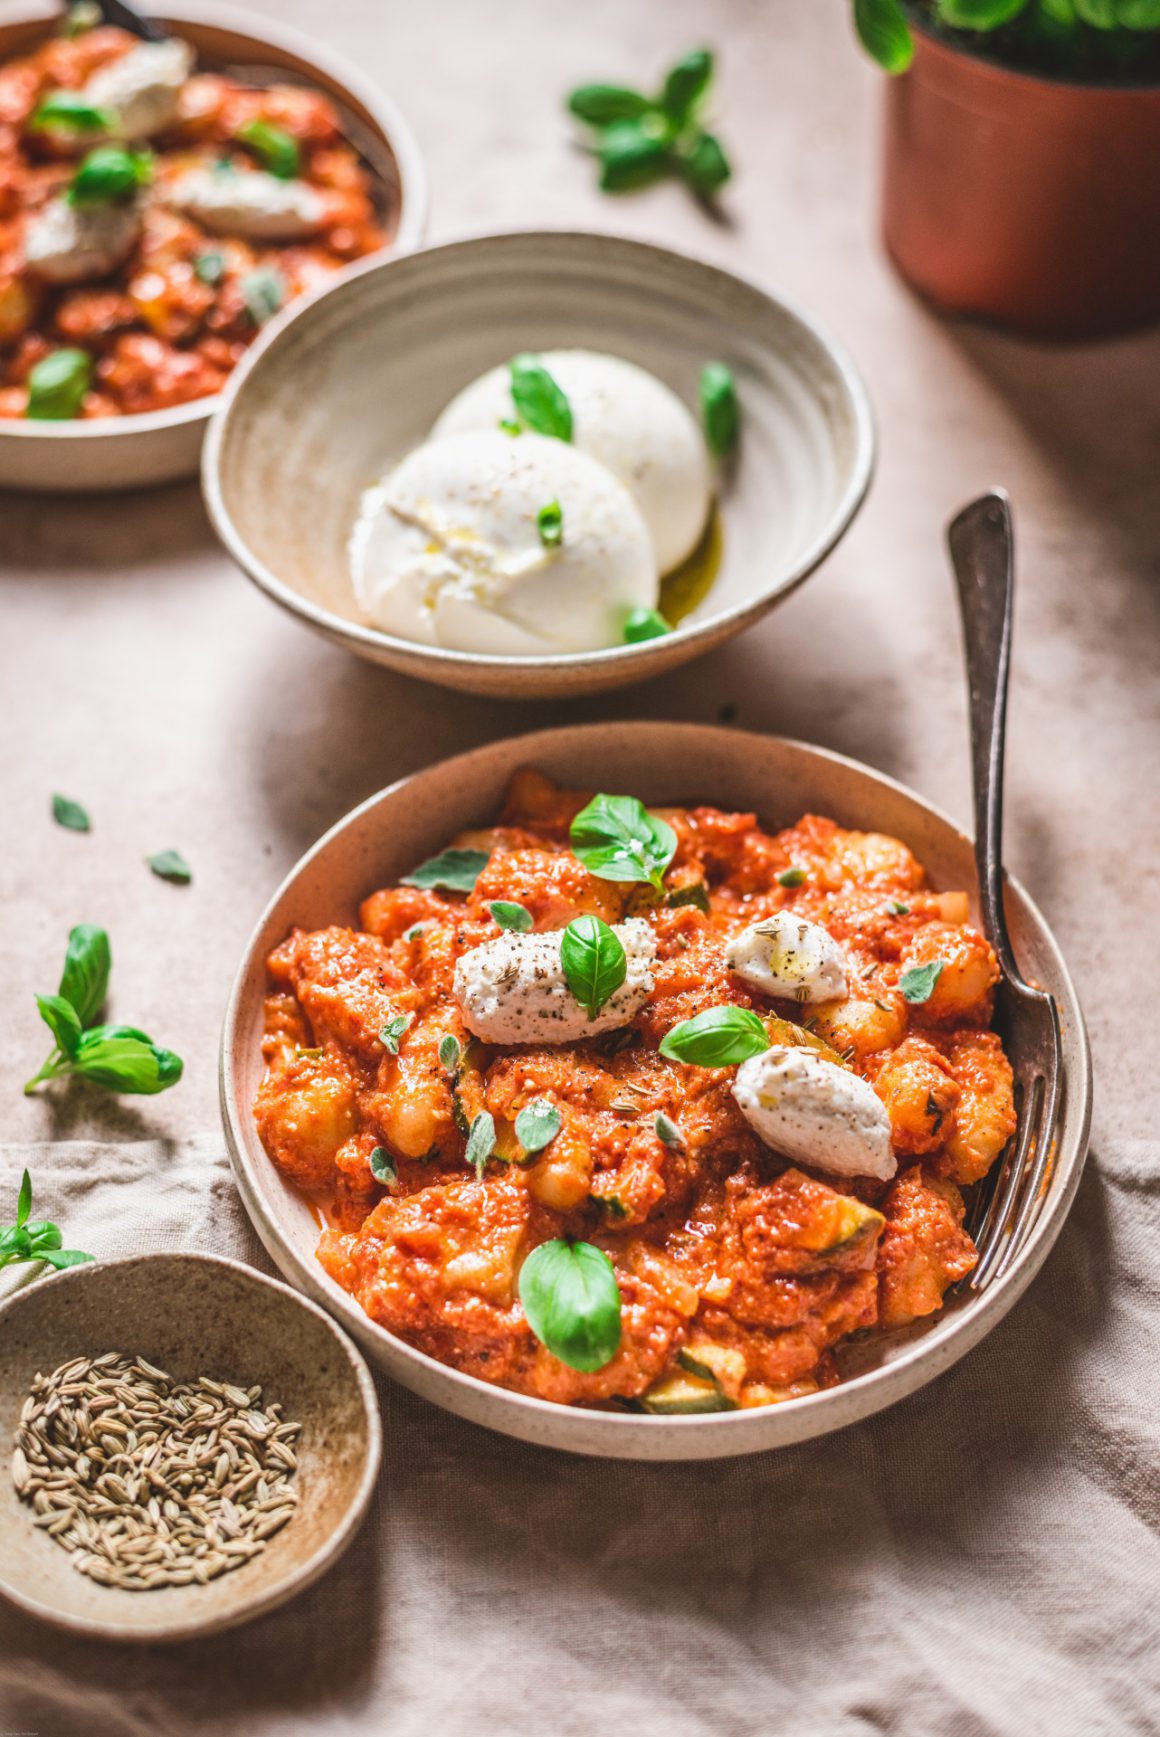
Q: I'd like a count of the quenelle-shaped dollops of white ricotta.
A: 6